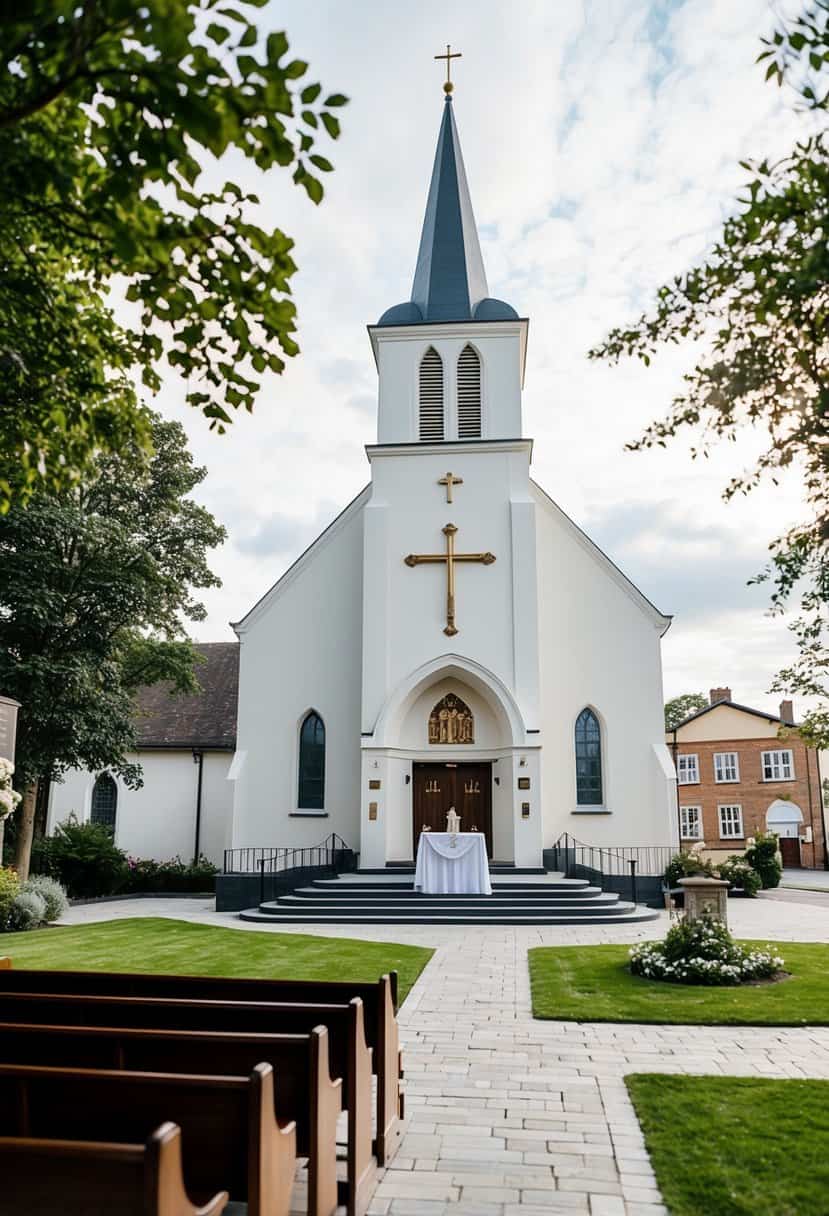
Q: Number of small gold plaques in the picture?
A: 4